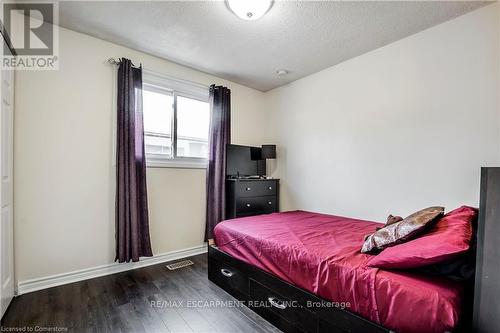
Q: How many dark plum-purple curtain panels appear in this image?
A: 2